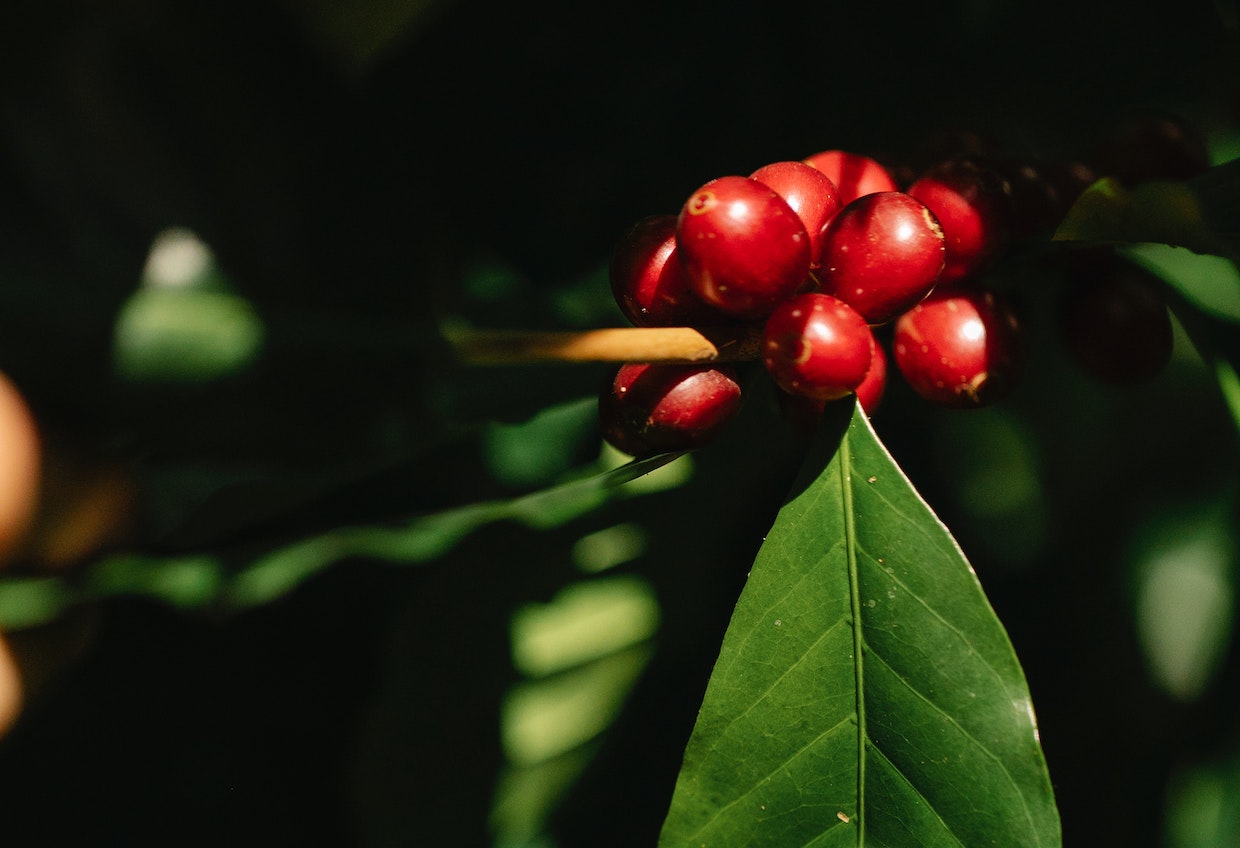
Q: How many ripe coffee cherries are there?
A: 10